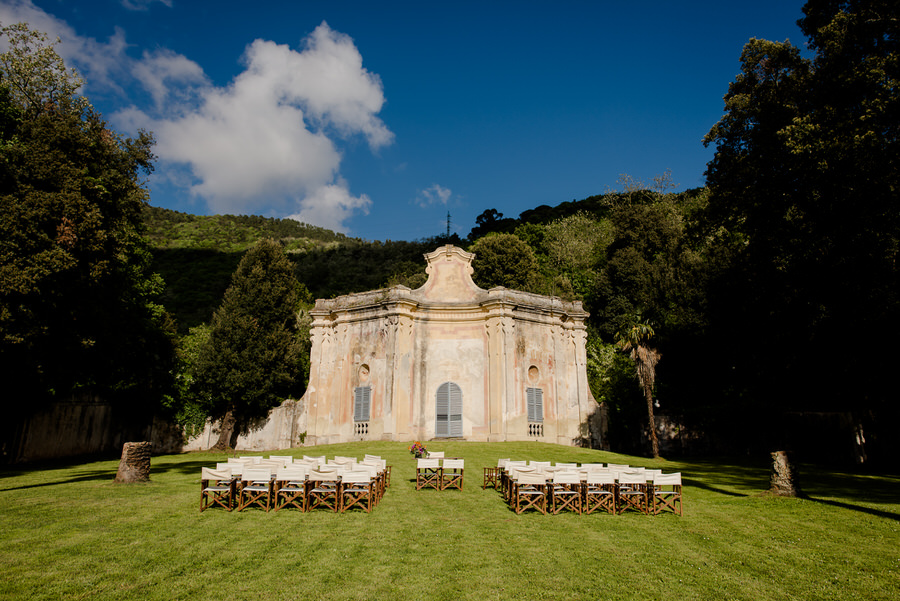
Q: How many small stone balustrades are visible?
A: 2